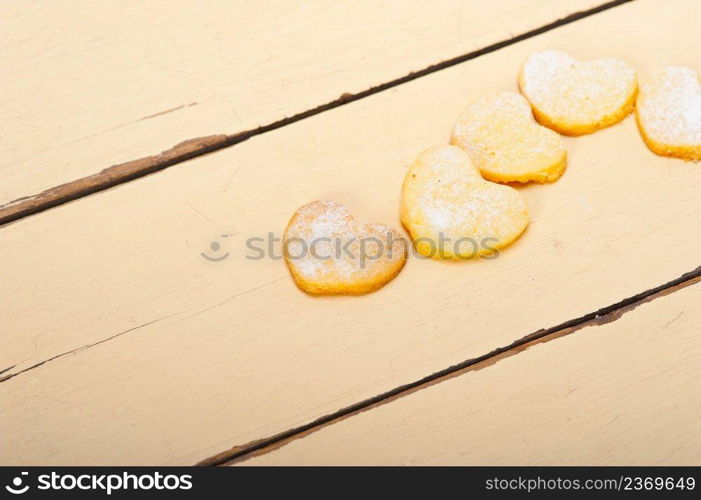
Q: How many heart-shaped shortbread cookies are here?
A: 5